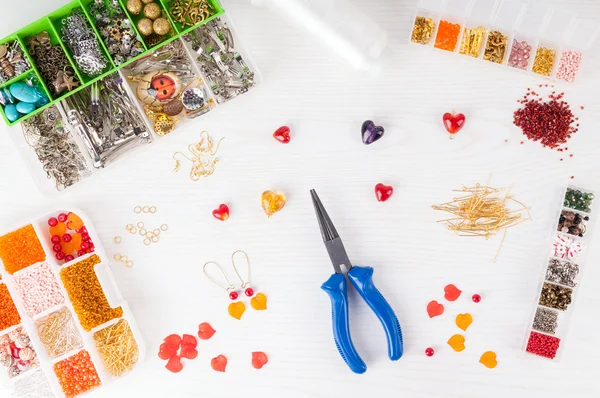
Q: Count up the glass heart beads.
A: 6